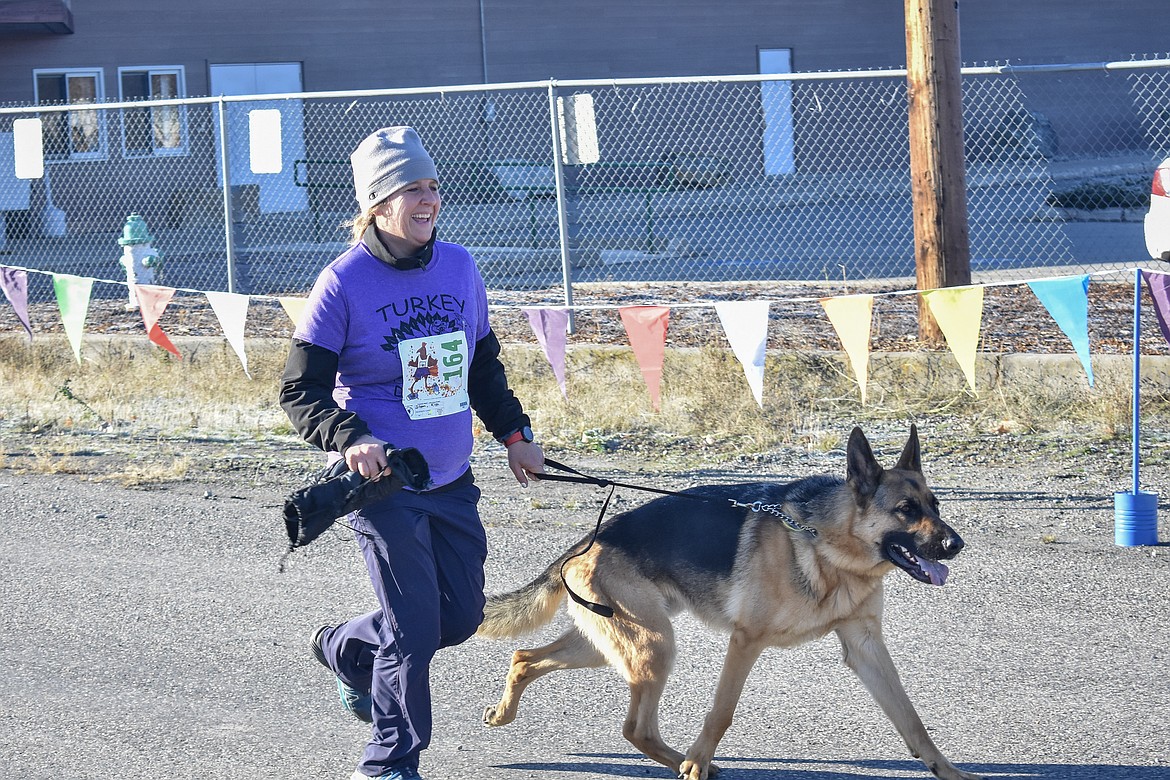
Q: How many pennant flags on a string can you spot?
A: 12